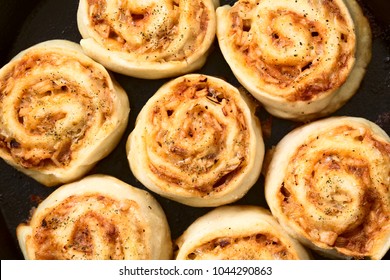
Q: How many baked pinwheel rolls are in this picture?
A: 7